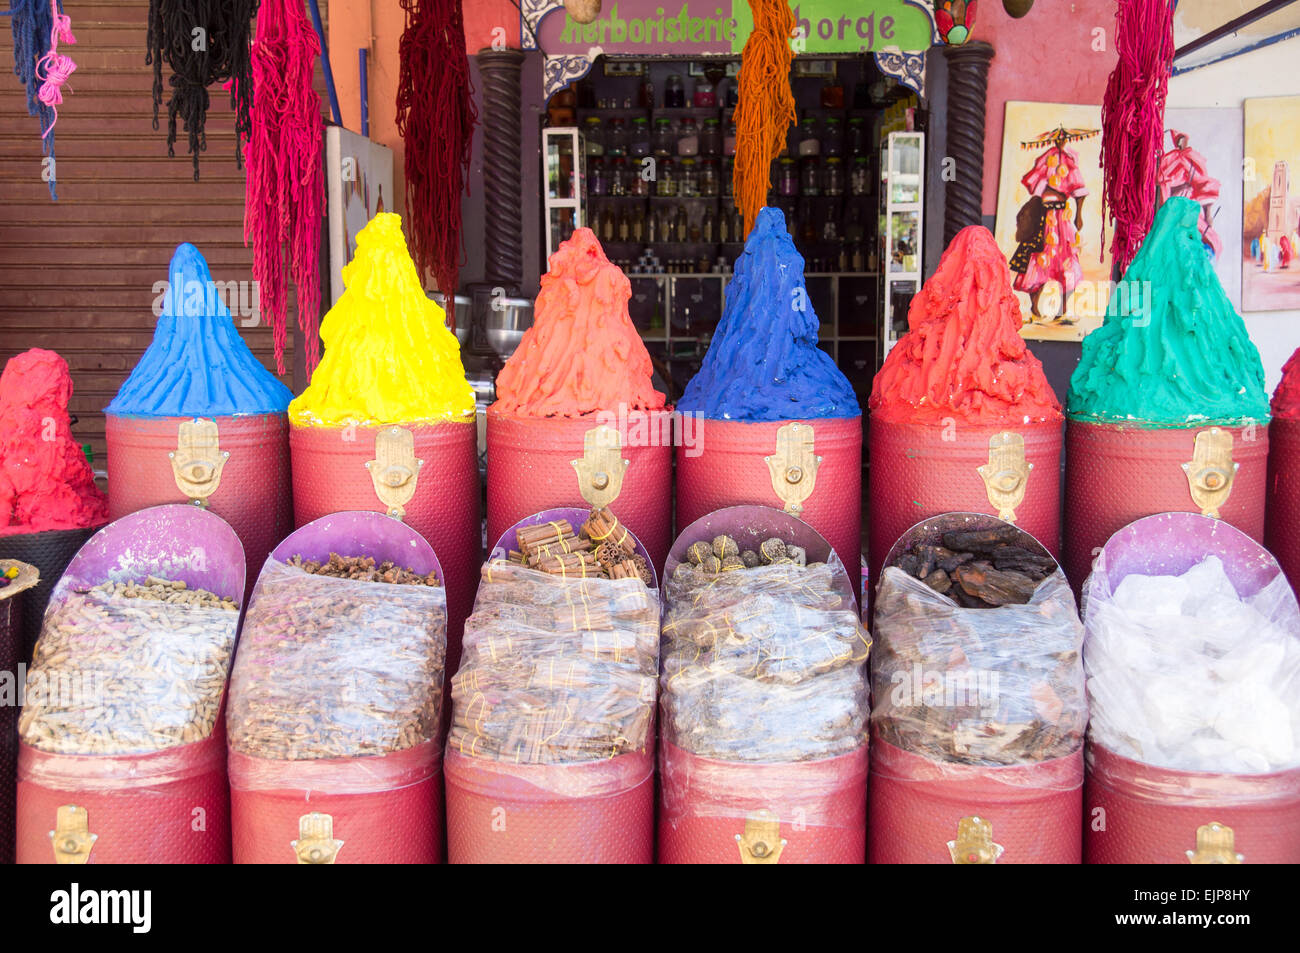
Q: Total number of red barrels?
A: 13